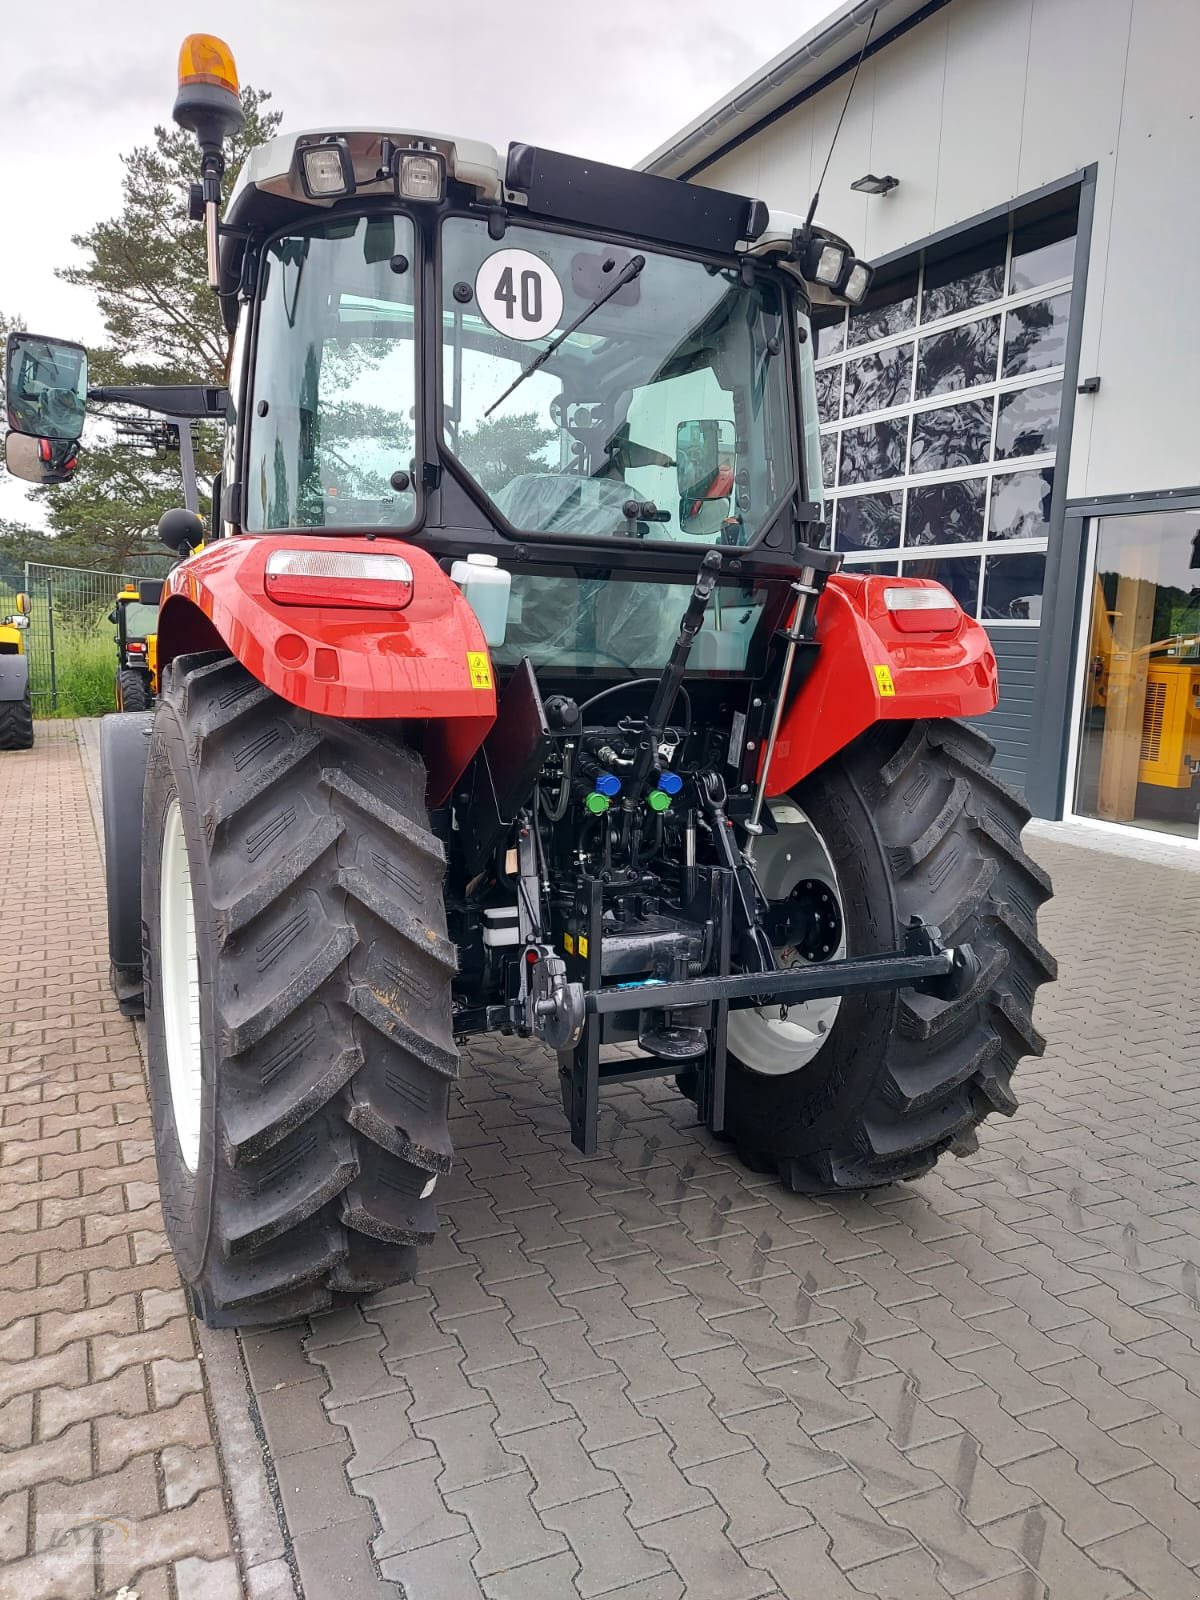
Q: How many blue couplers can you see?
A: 2